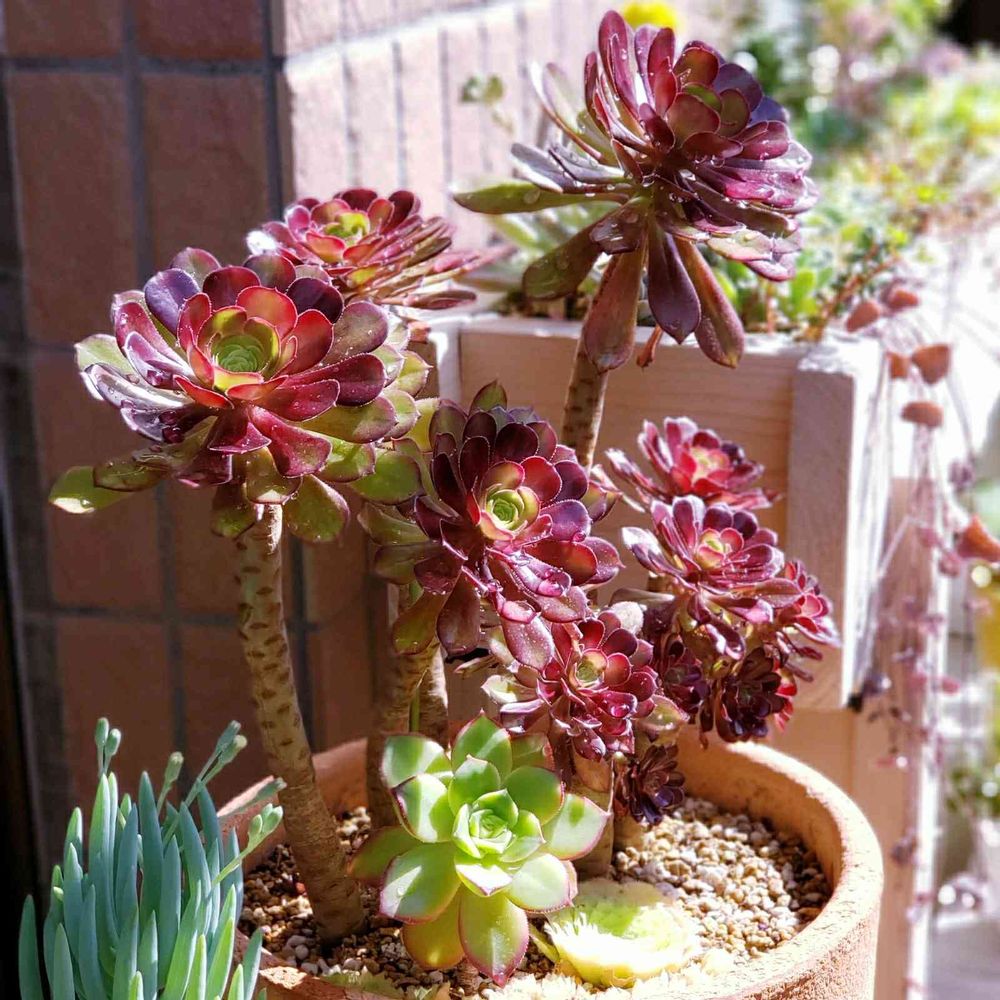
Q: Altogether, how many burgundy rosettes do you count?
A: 11